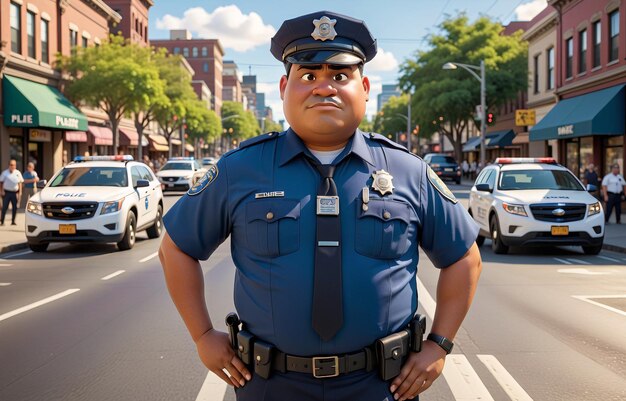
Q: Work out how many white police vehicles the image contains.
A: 3